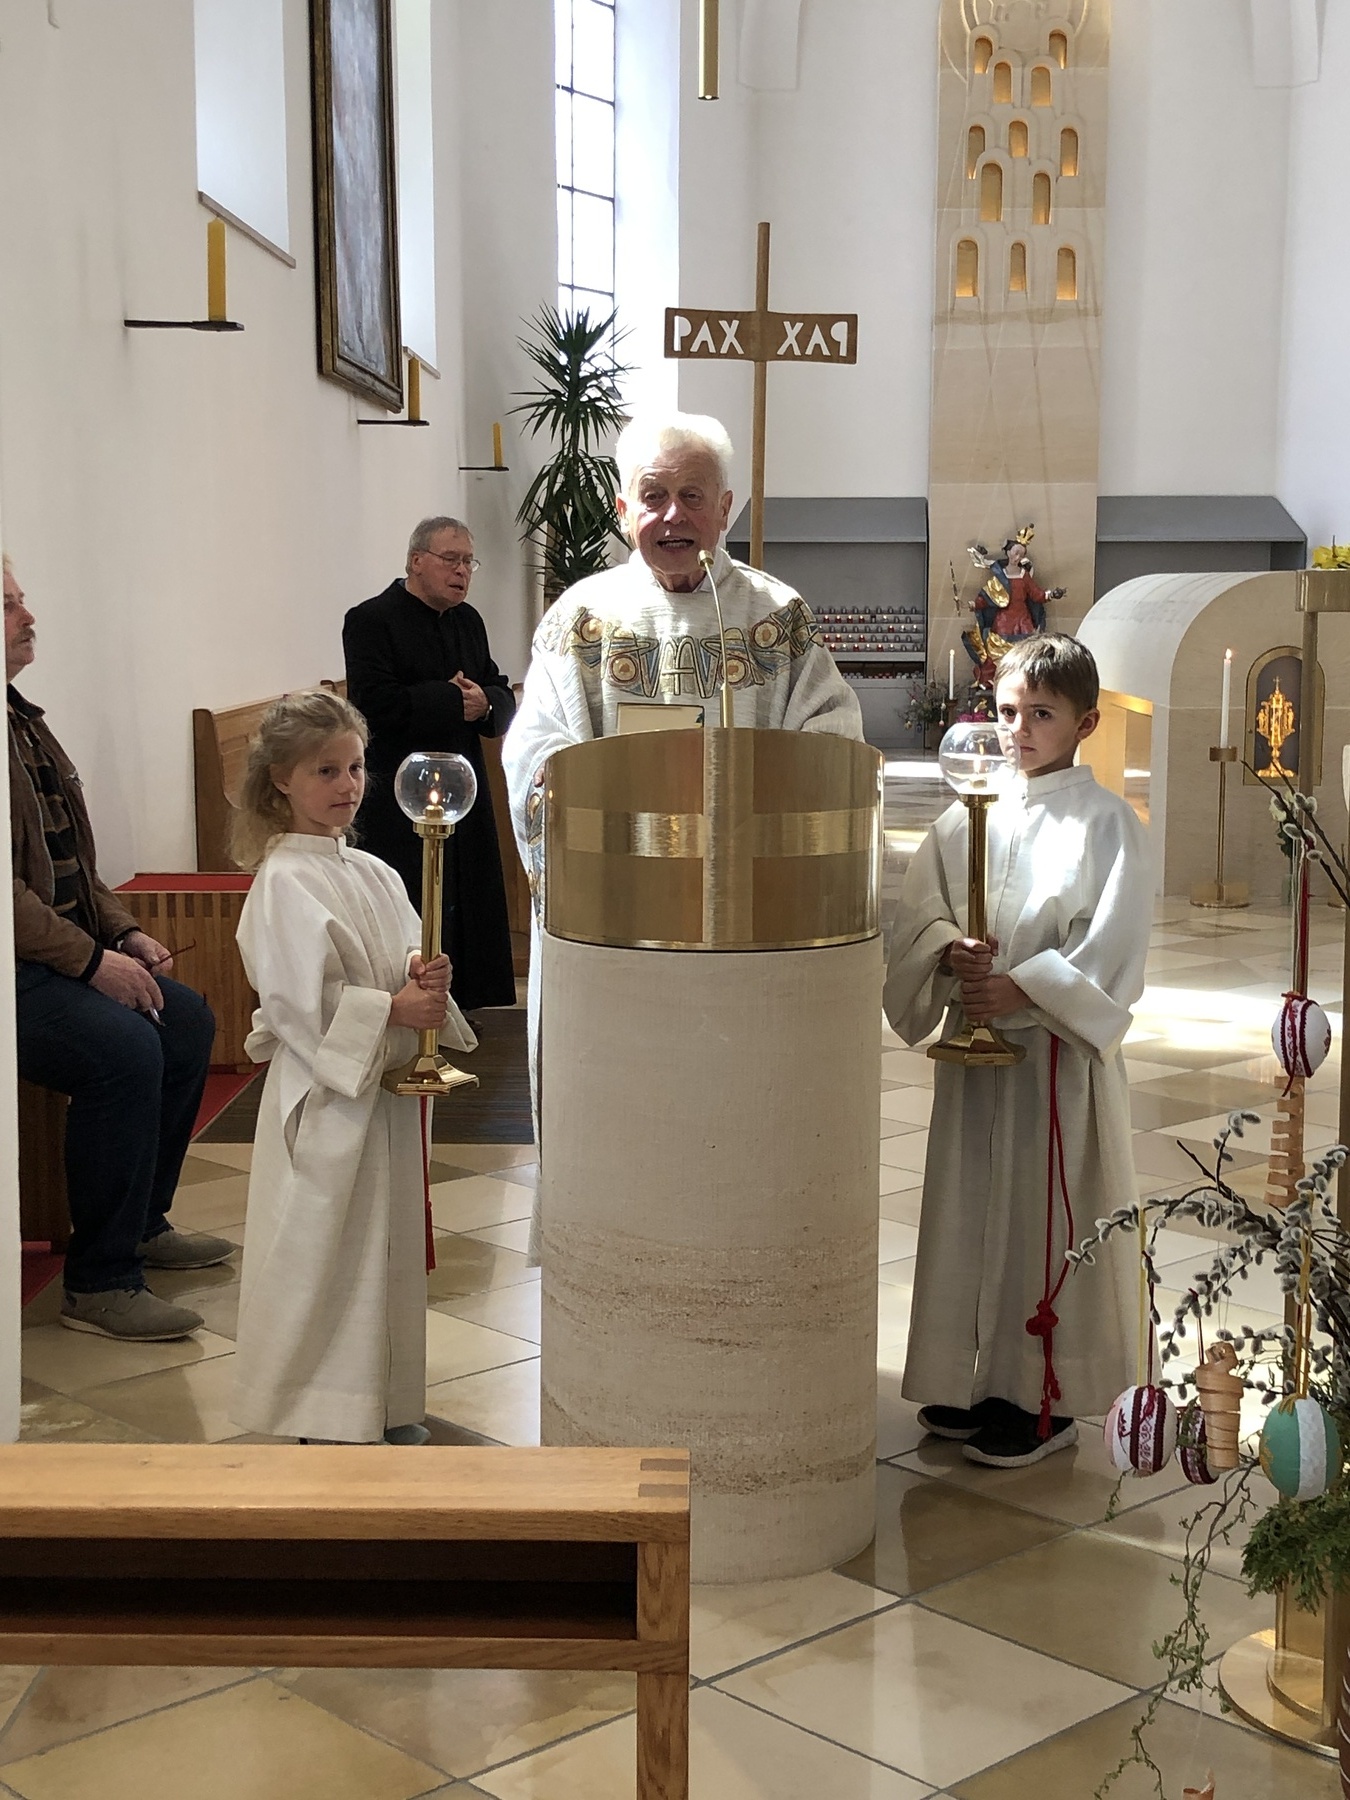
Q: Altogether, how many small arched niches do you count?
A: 12